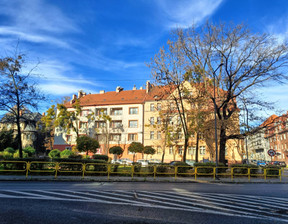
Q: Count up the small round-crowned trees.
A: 4